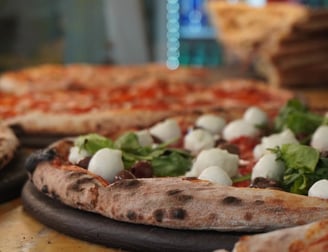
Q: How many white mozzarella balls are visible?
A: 14